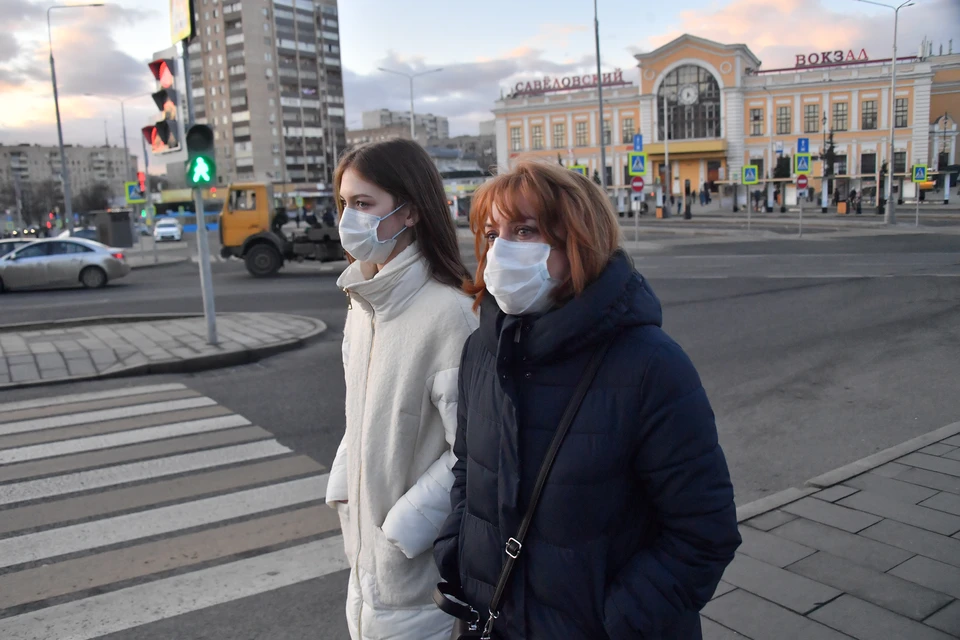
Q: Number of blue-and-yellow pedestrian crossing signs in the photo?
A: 6